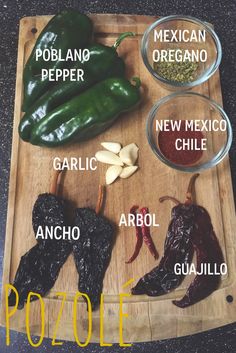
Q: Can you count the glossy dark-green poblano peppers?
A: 3